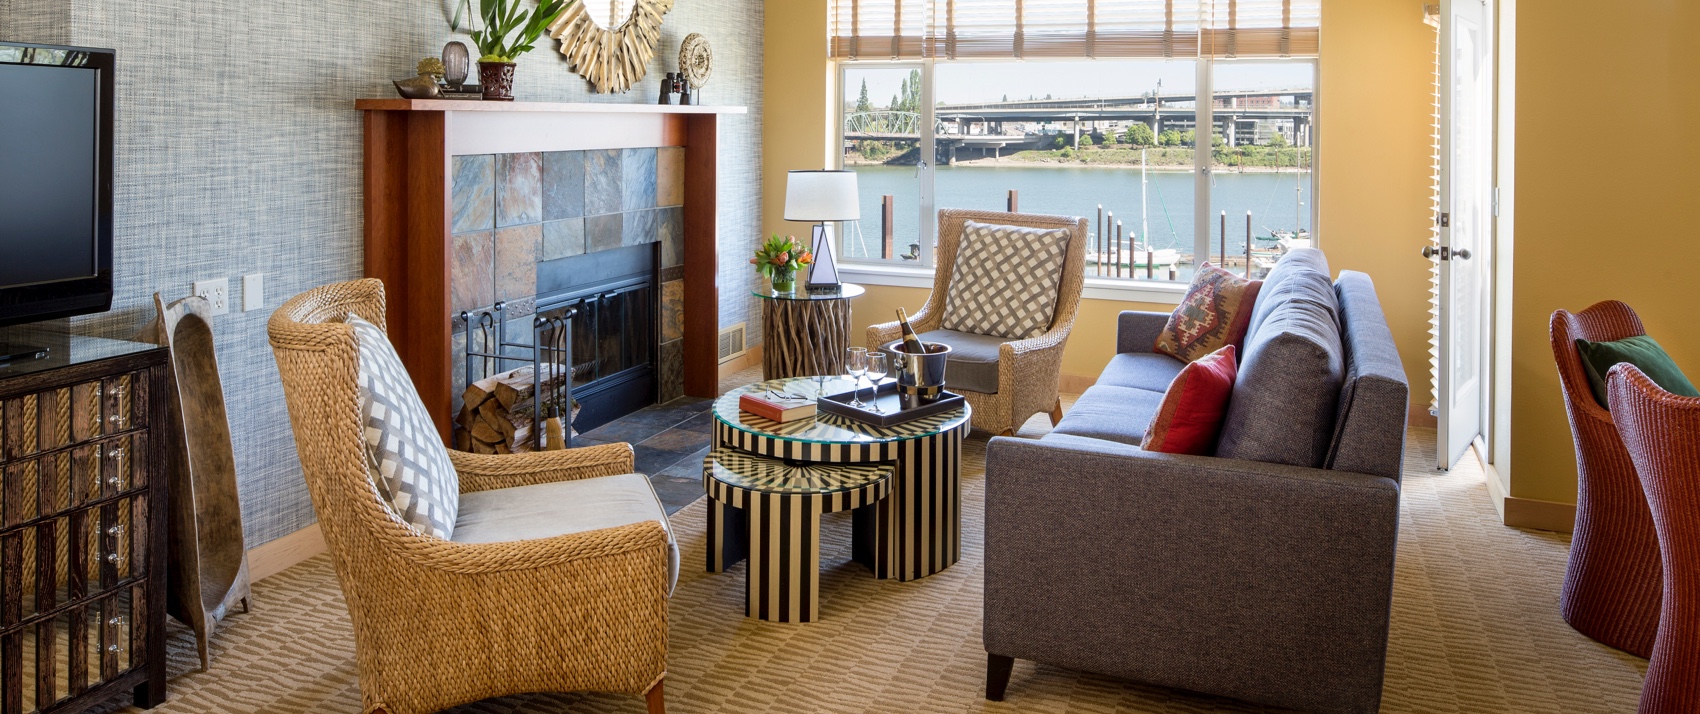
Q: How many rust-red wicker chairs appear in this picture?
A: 2